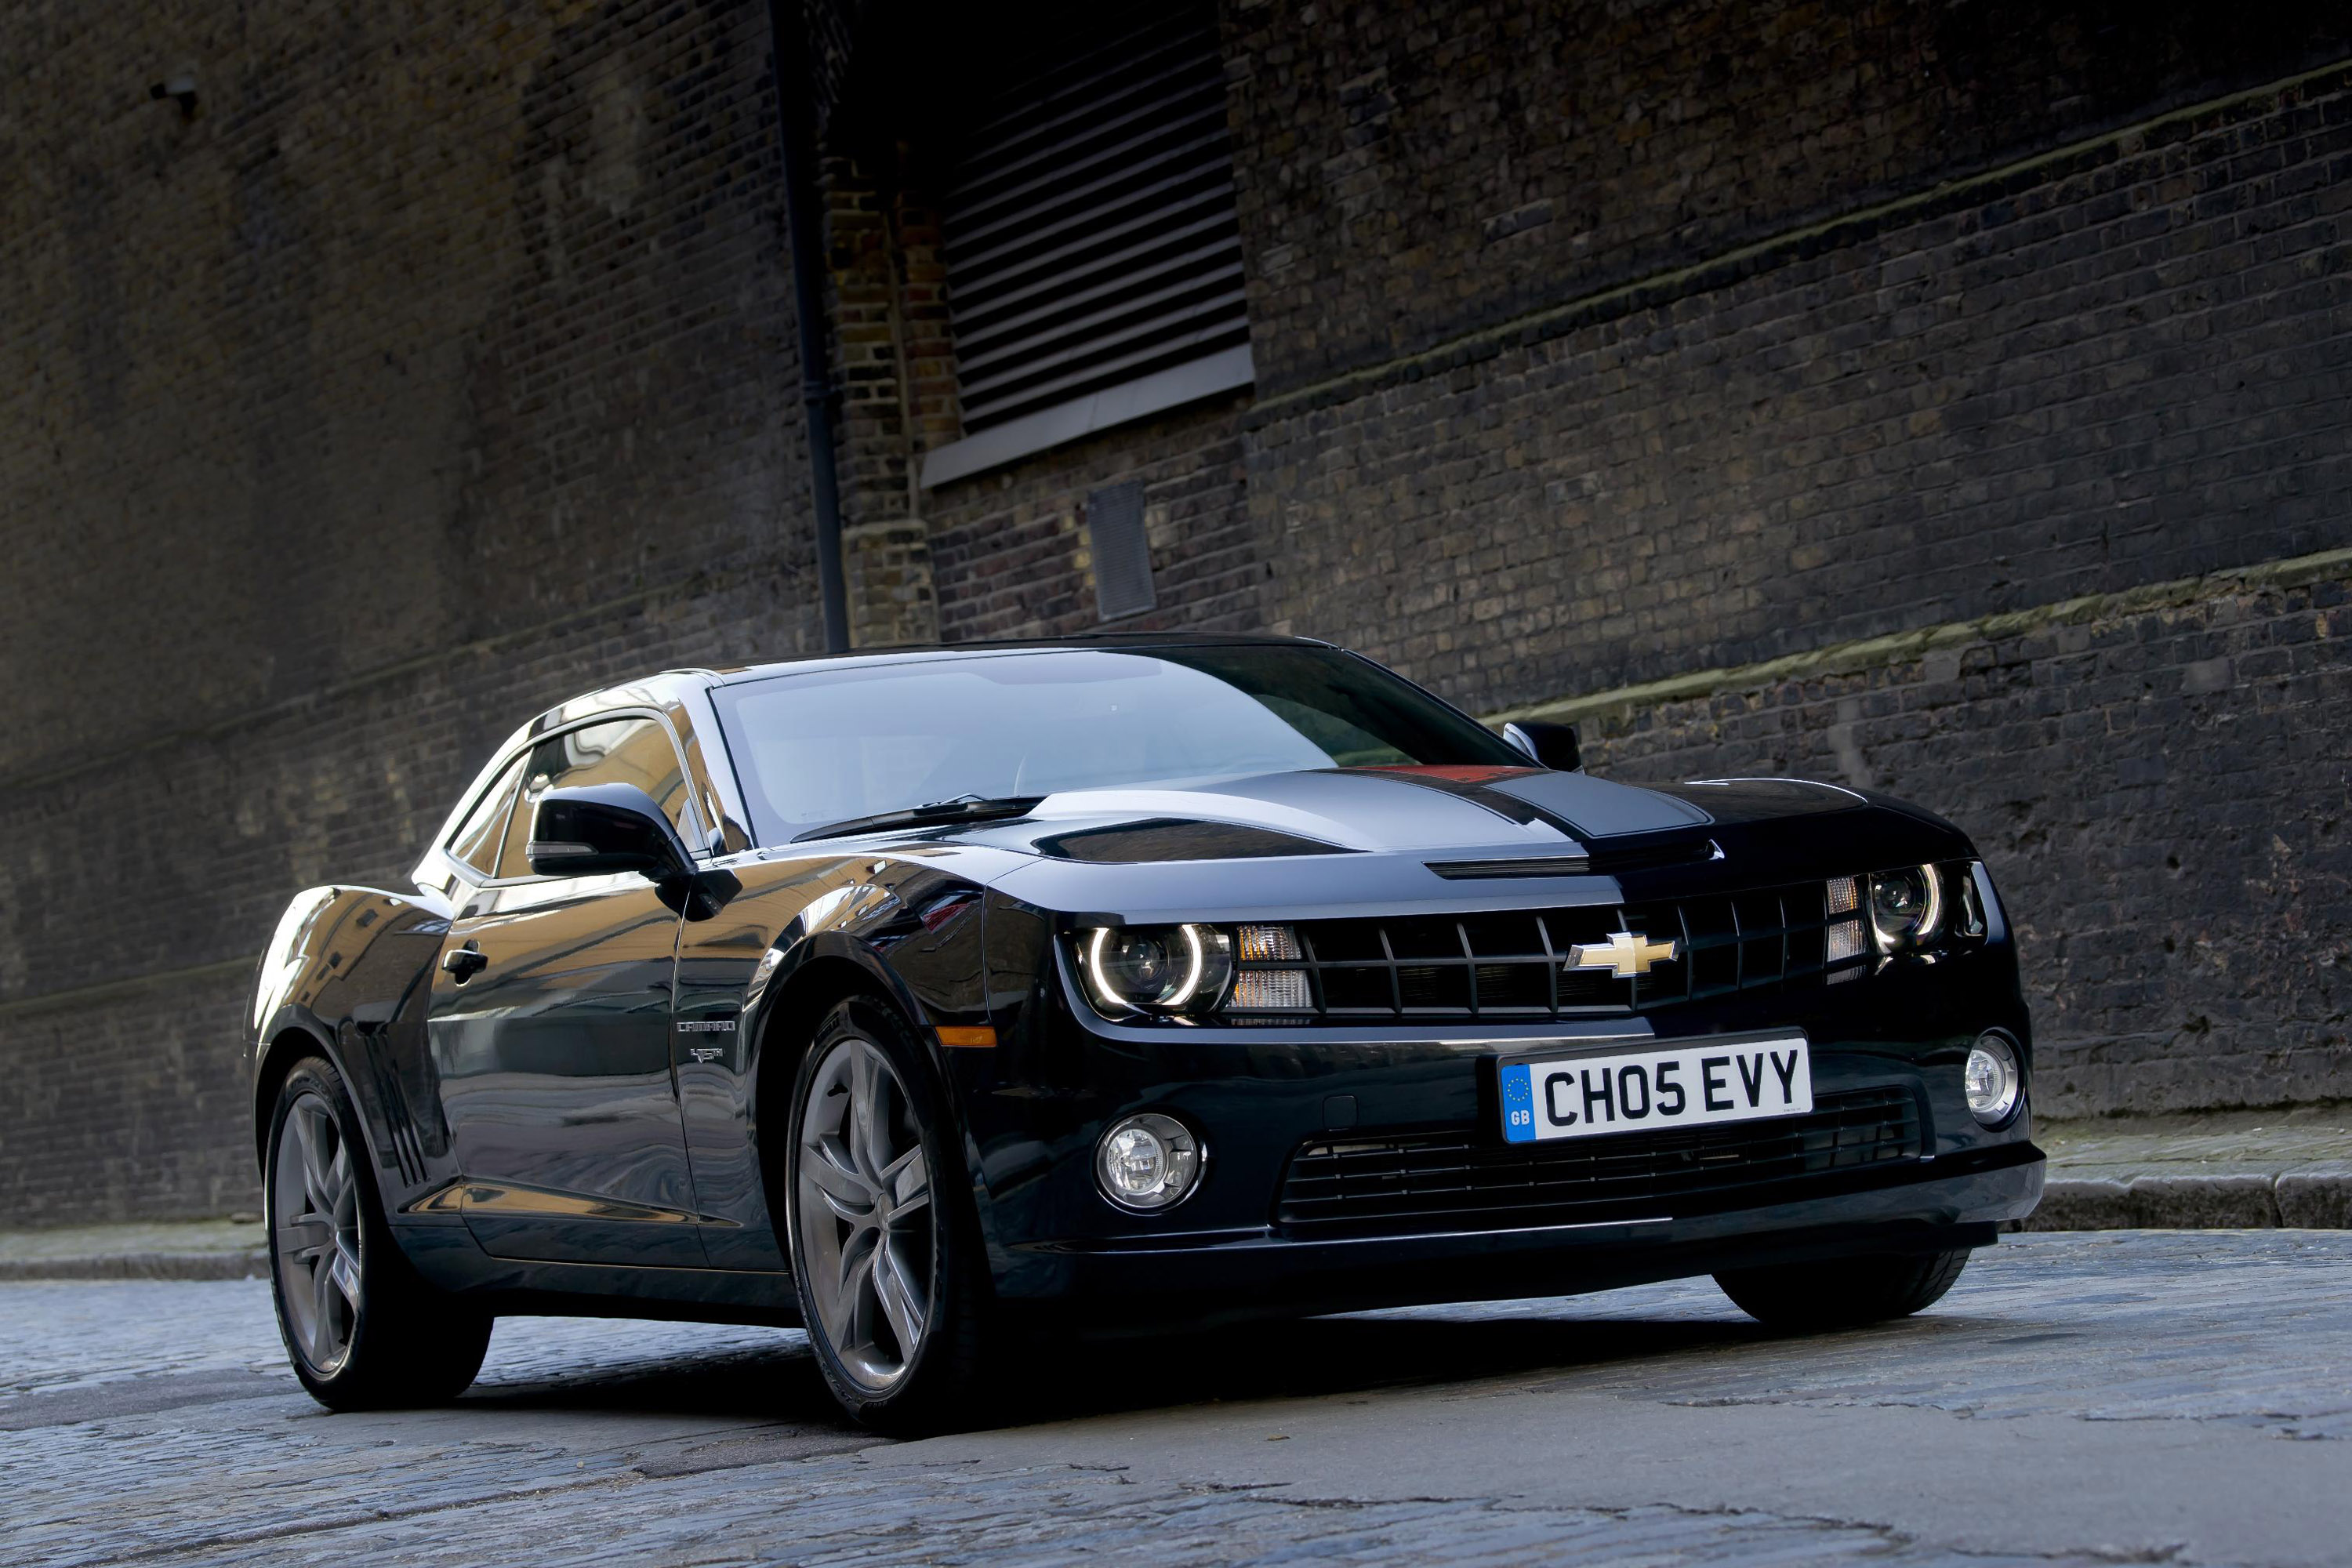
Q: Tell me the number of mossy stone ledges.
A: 2